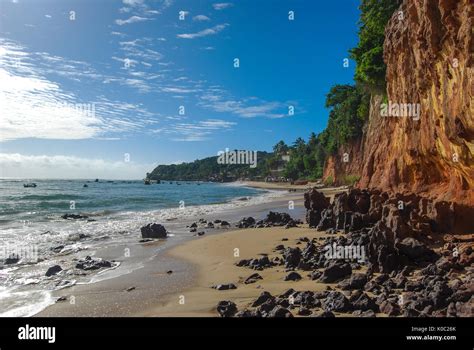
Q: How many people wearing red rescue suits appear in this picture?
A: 0